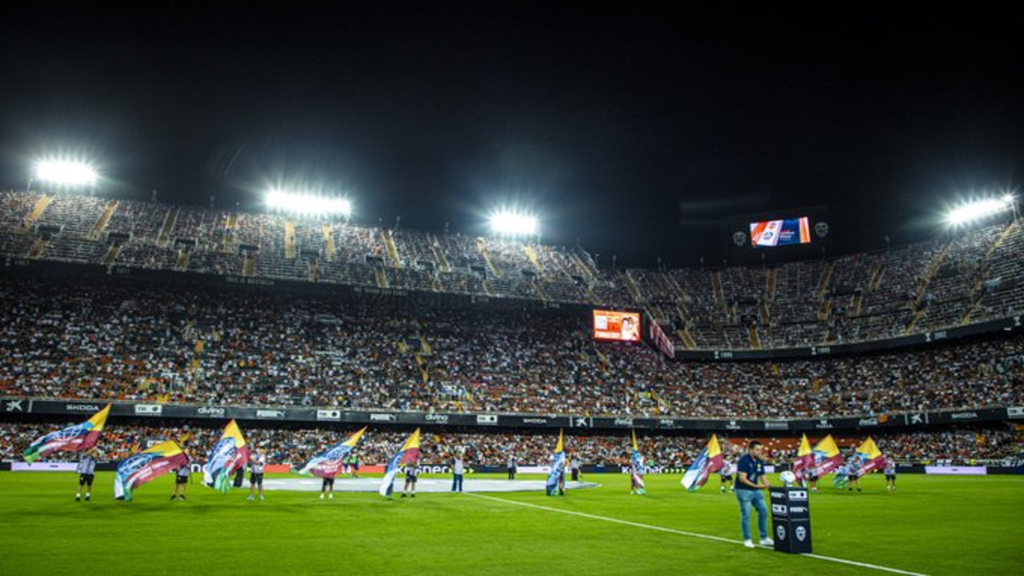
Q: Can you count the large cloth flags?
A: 11